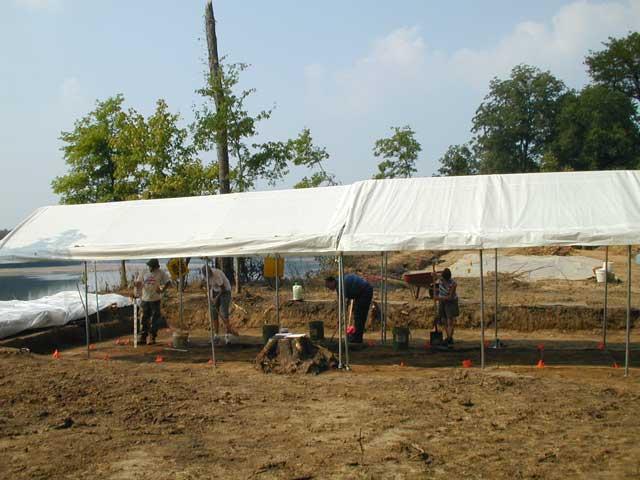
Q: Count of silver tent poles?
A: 13